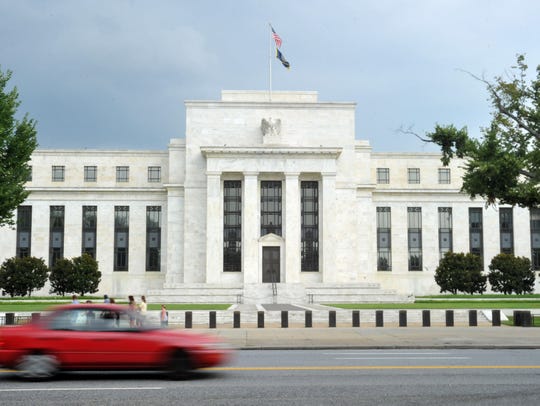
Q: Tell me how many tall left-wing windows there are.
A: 5